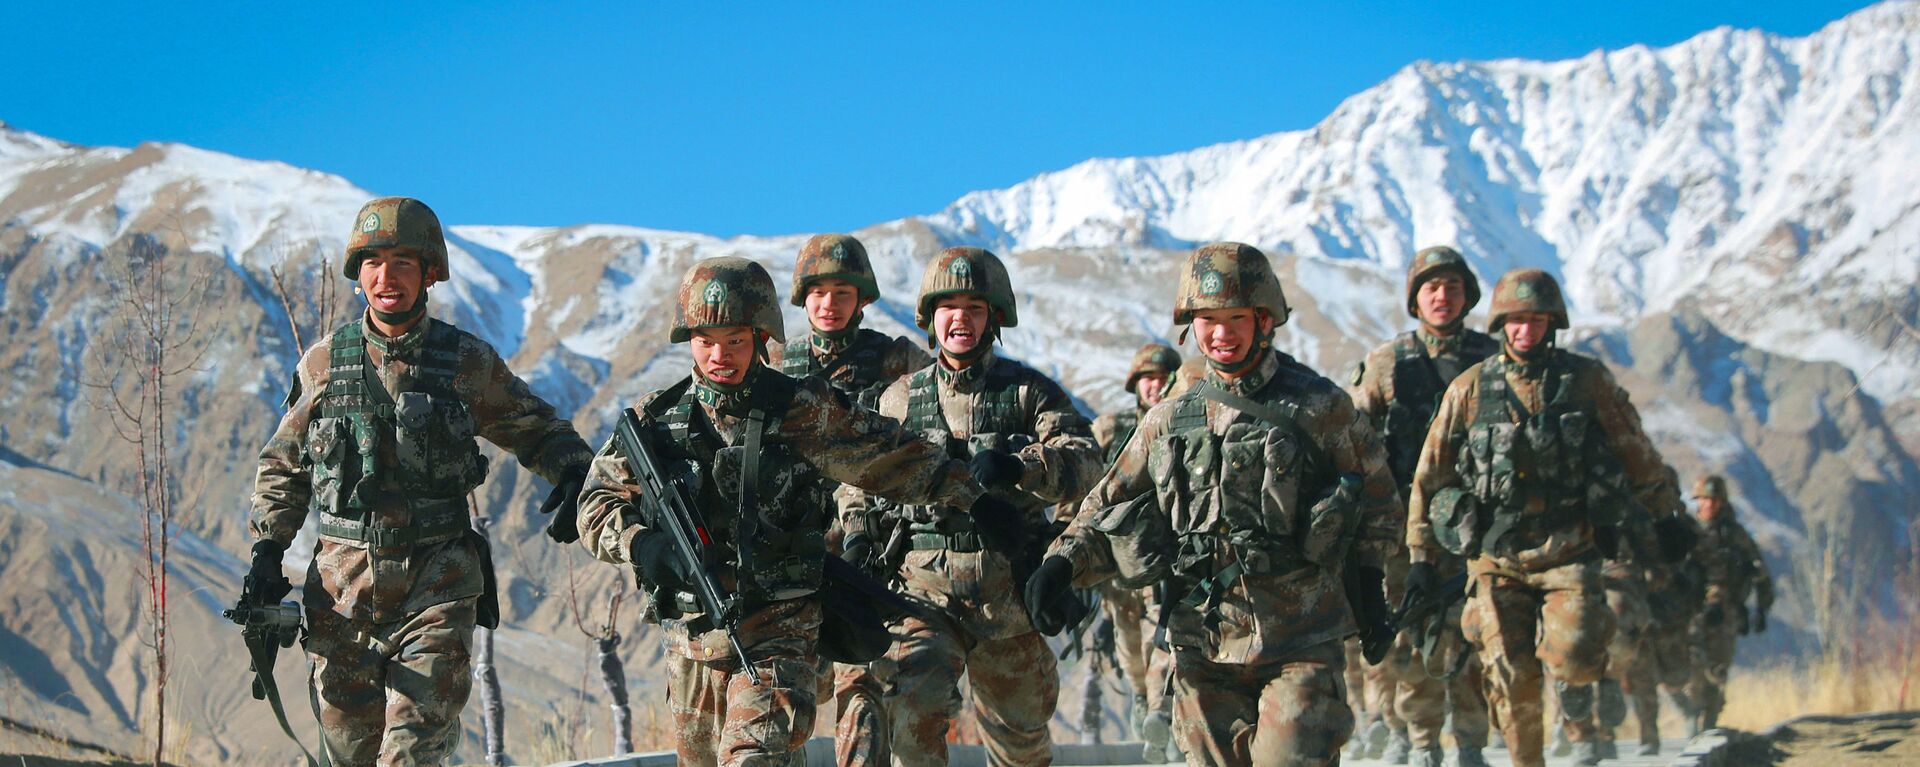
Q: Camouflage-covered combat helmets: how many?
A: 9